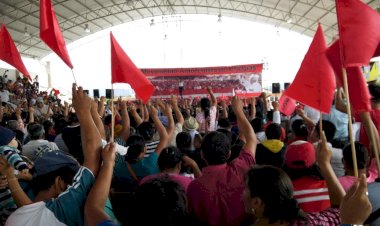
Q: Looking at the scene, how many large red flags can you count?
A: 6